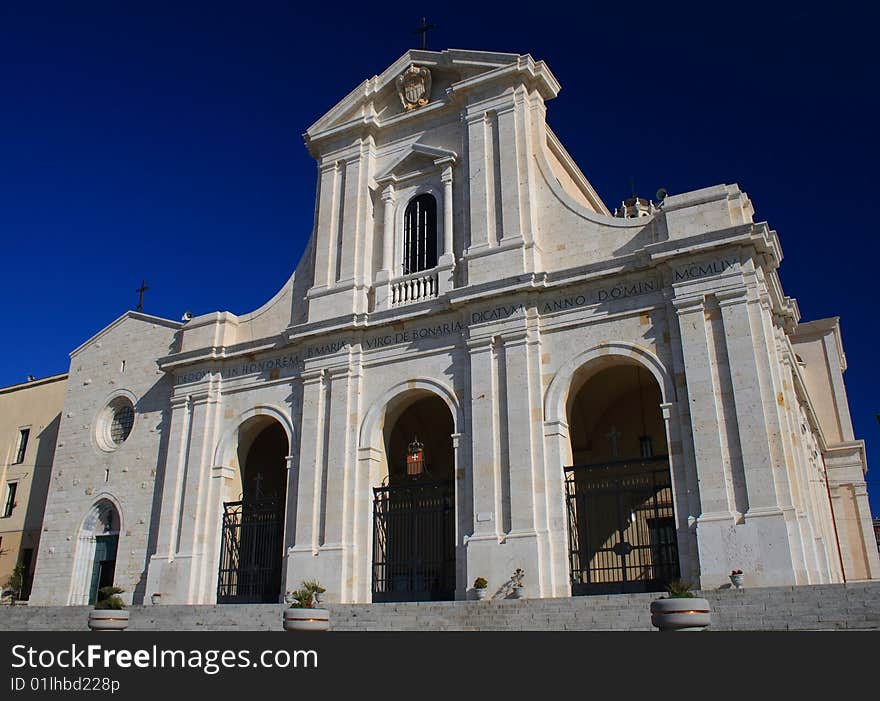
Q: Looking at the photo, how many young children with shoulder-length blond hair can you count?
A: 0